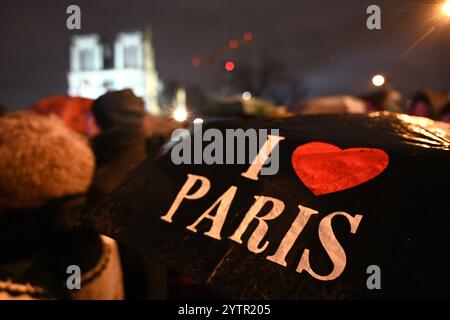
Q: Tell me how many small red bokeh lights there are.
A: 4